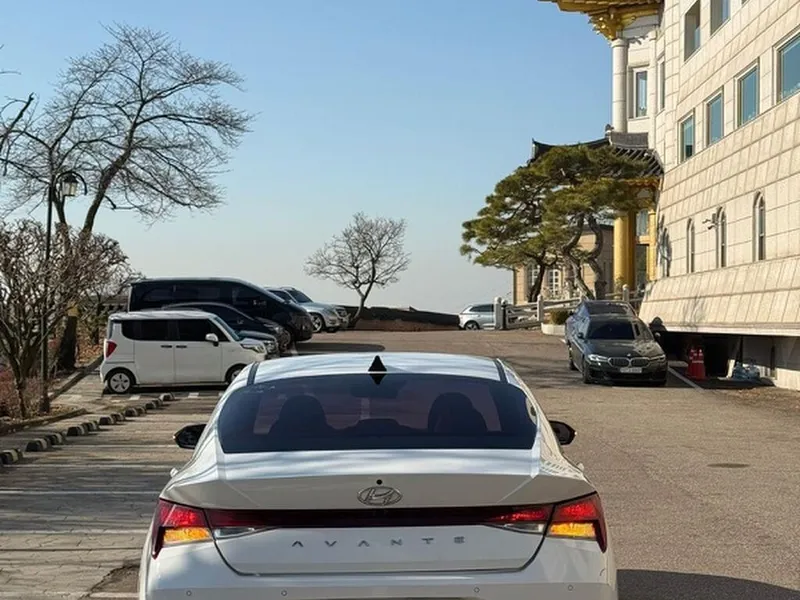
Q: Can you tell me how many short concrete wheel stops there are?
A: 12